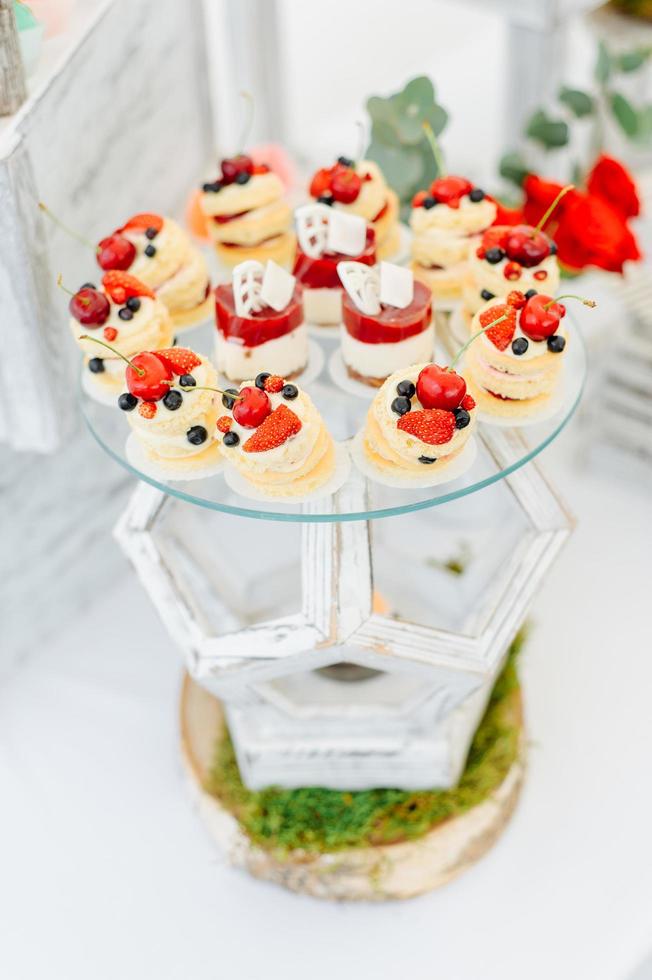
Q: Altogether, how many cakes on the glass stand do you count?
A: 13